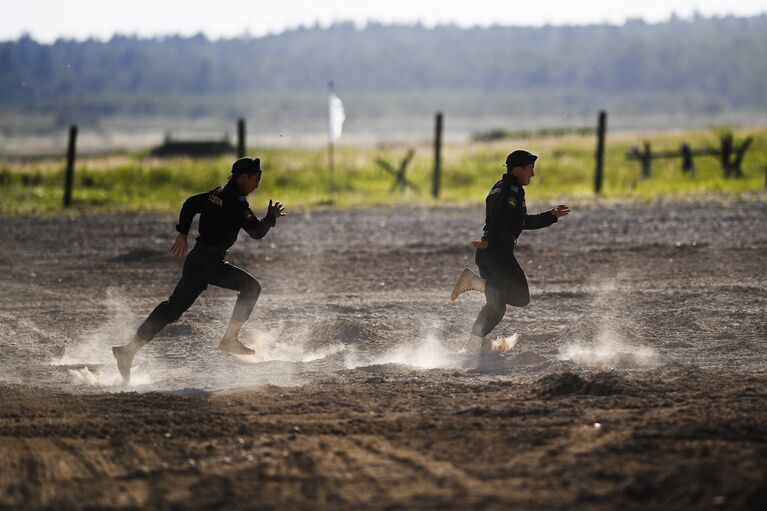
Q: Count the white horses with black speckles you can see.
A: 0